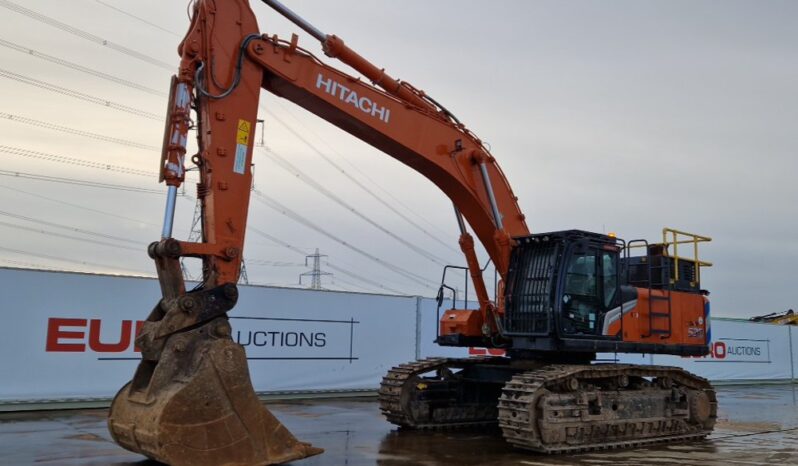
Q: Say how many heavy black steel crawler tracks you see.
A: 2